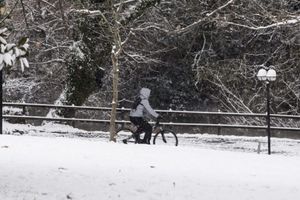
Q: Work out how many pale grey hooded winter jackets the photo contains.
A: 1